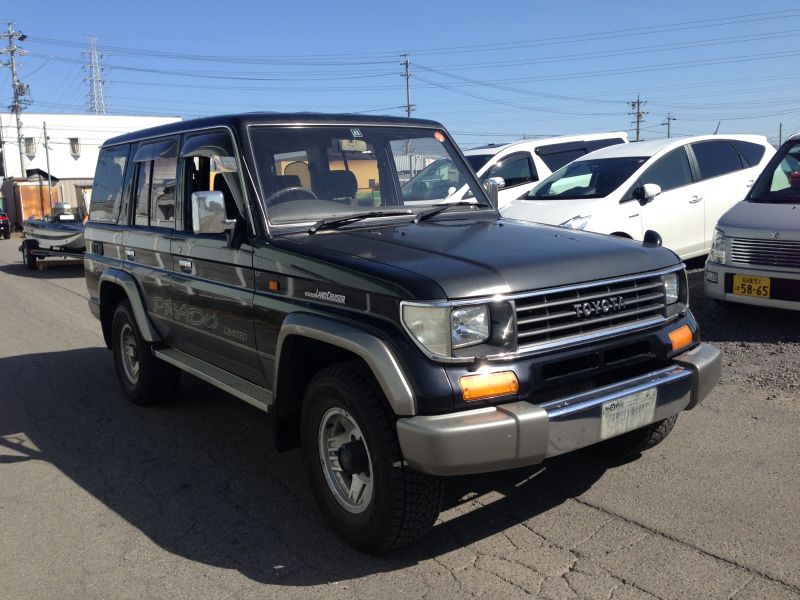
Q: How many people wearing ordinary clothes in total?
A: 0